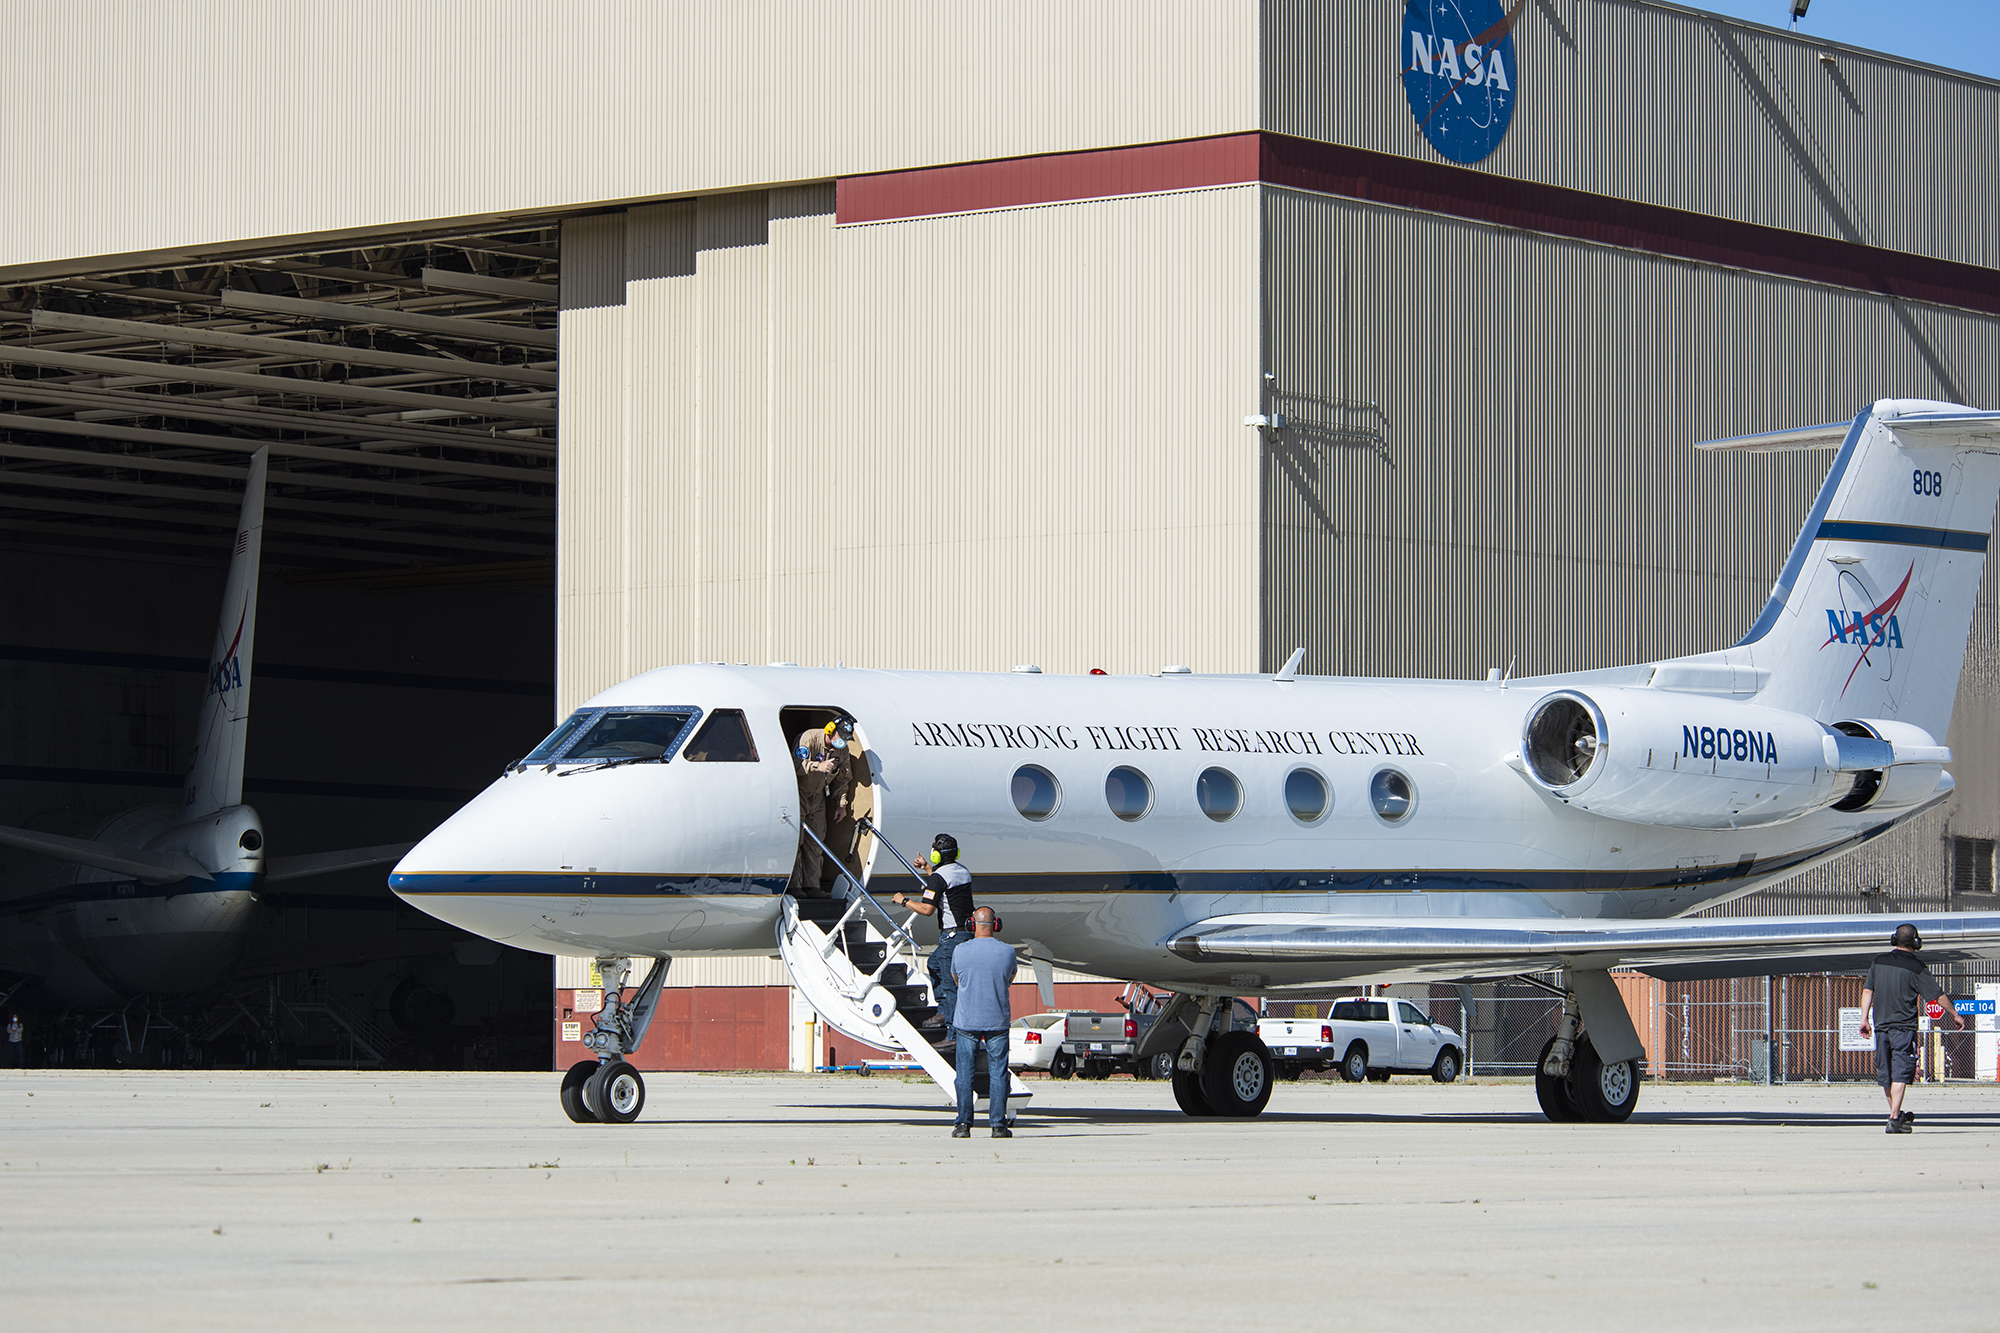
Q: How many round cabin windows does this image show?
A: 5